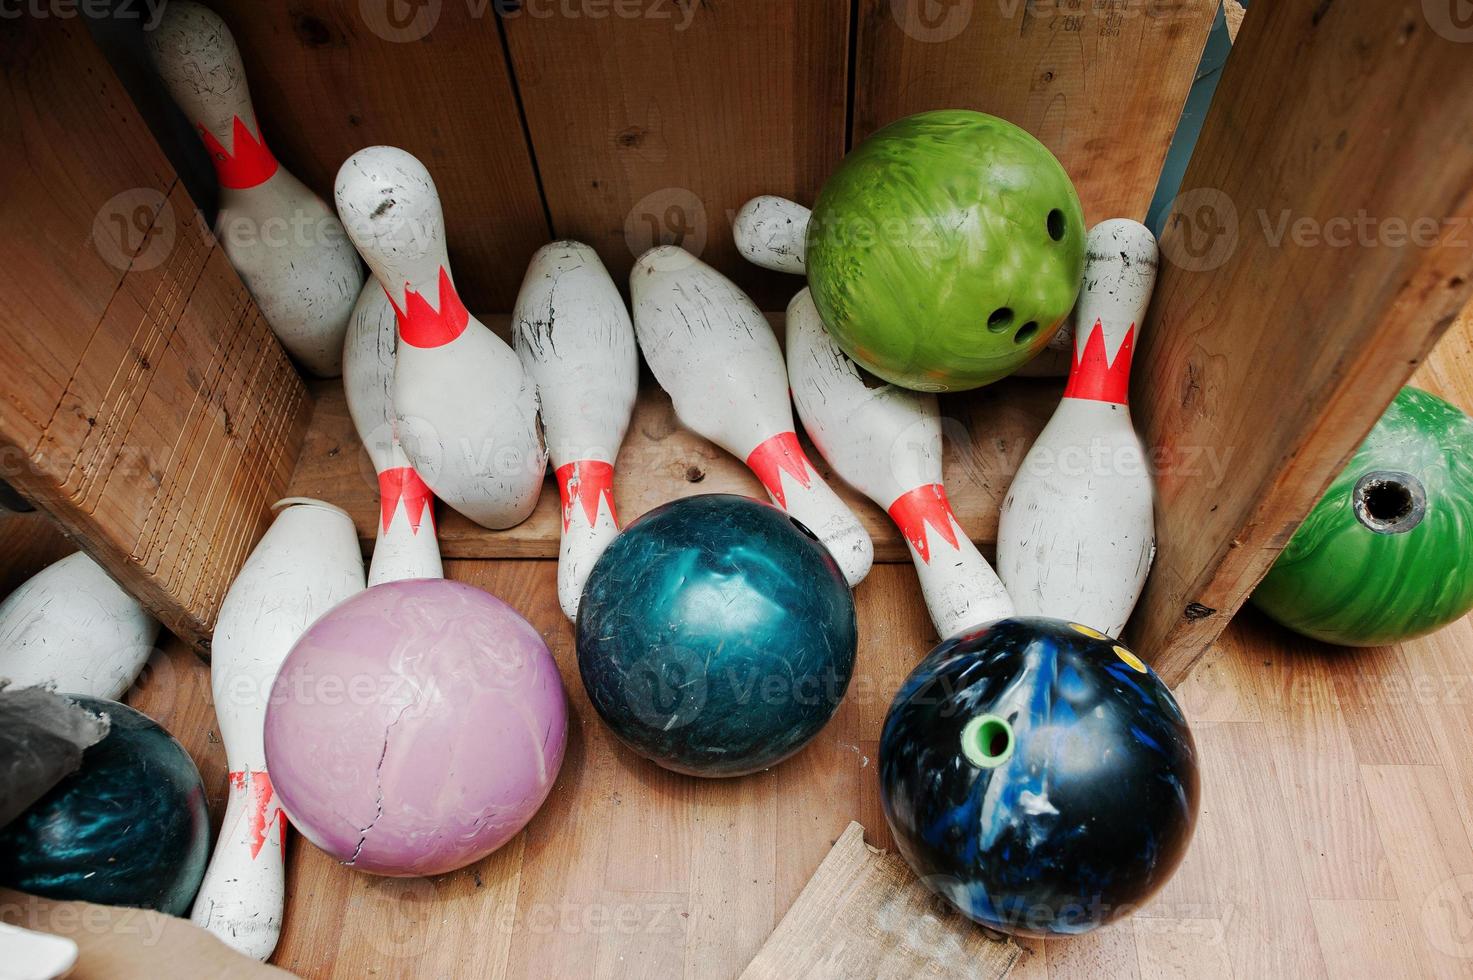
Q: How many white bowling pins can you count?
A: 10